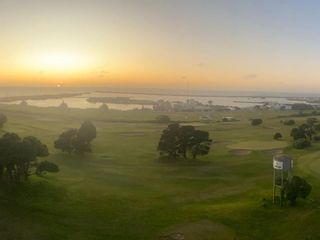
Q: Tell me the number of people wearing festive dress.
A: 0